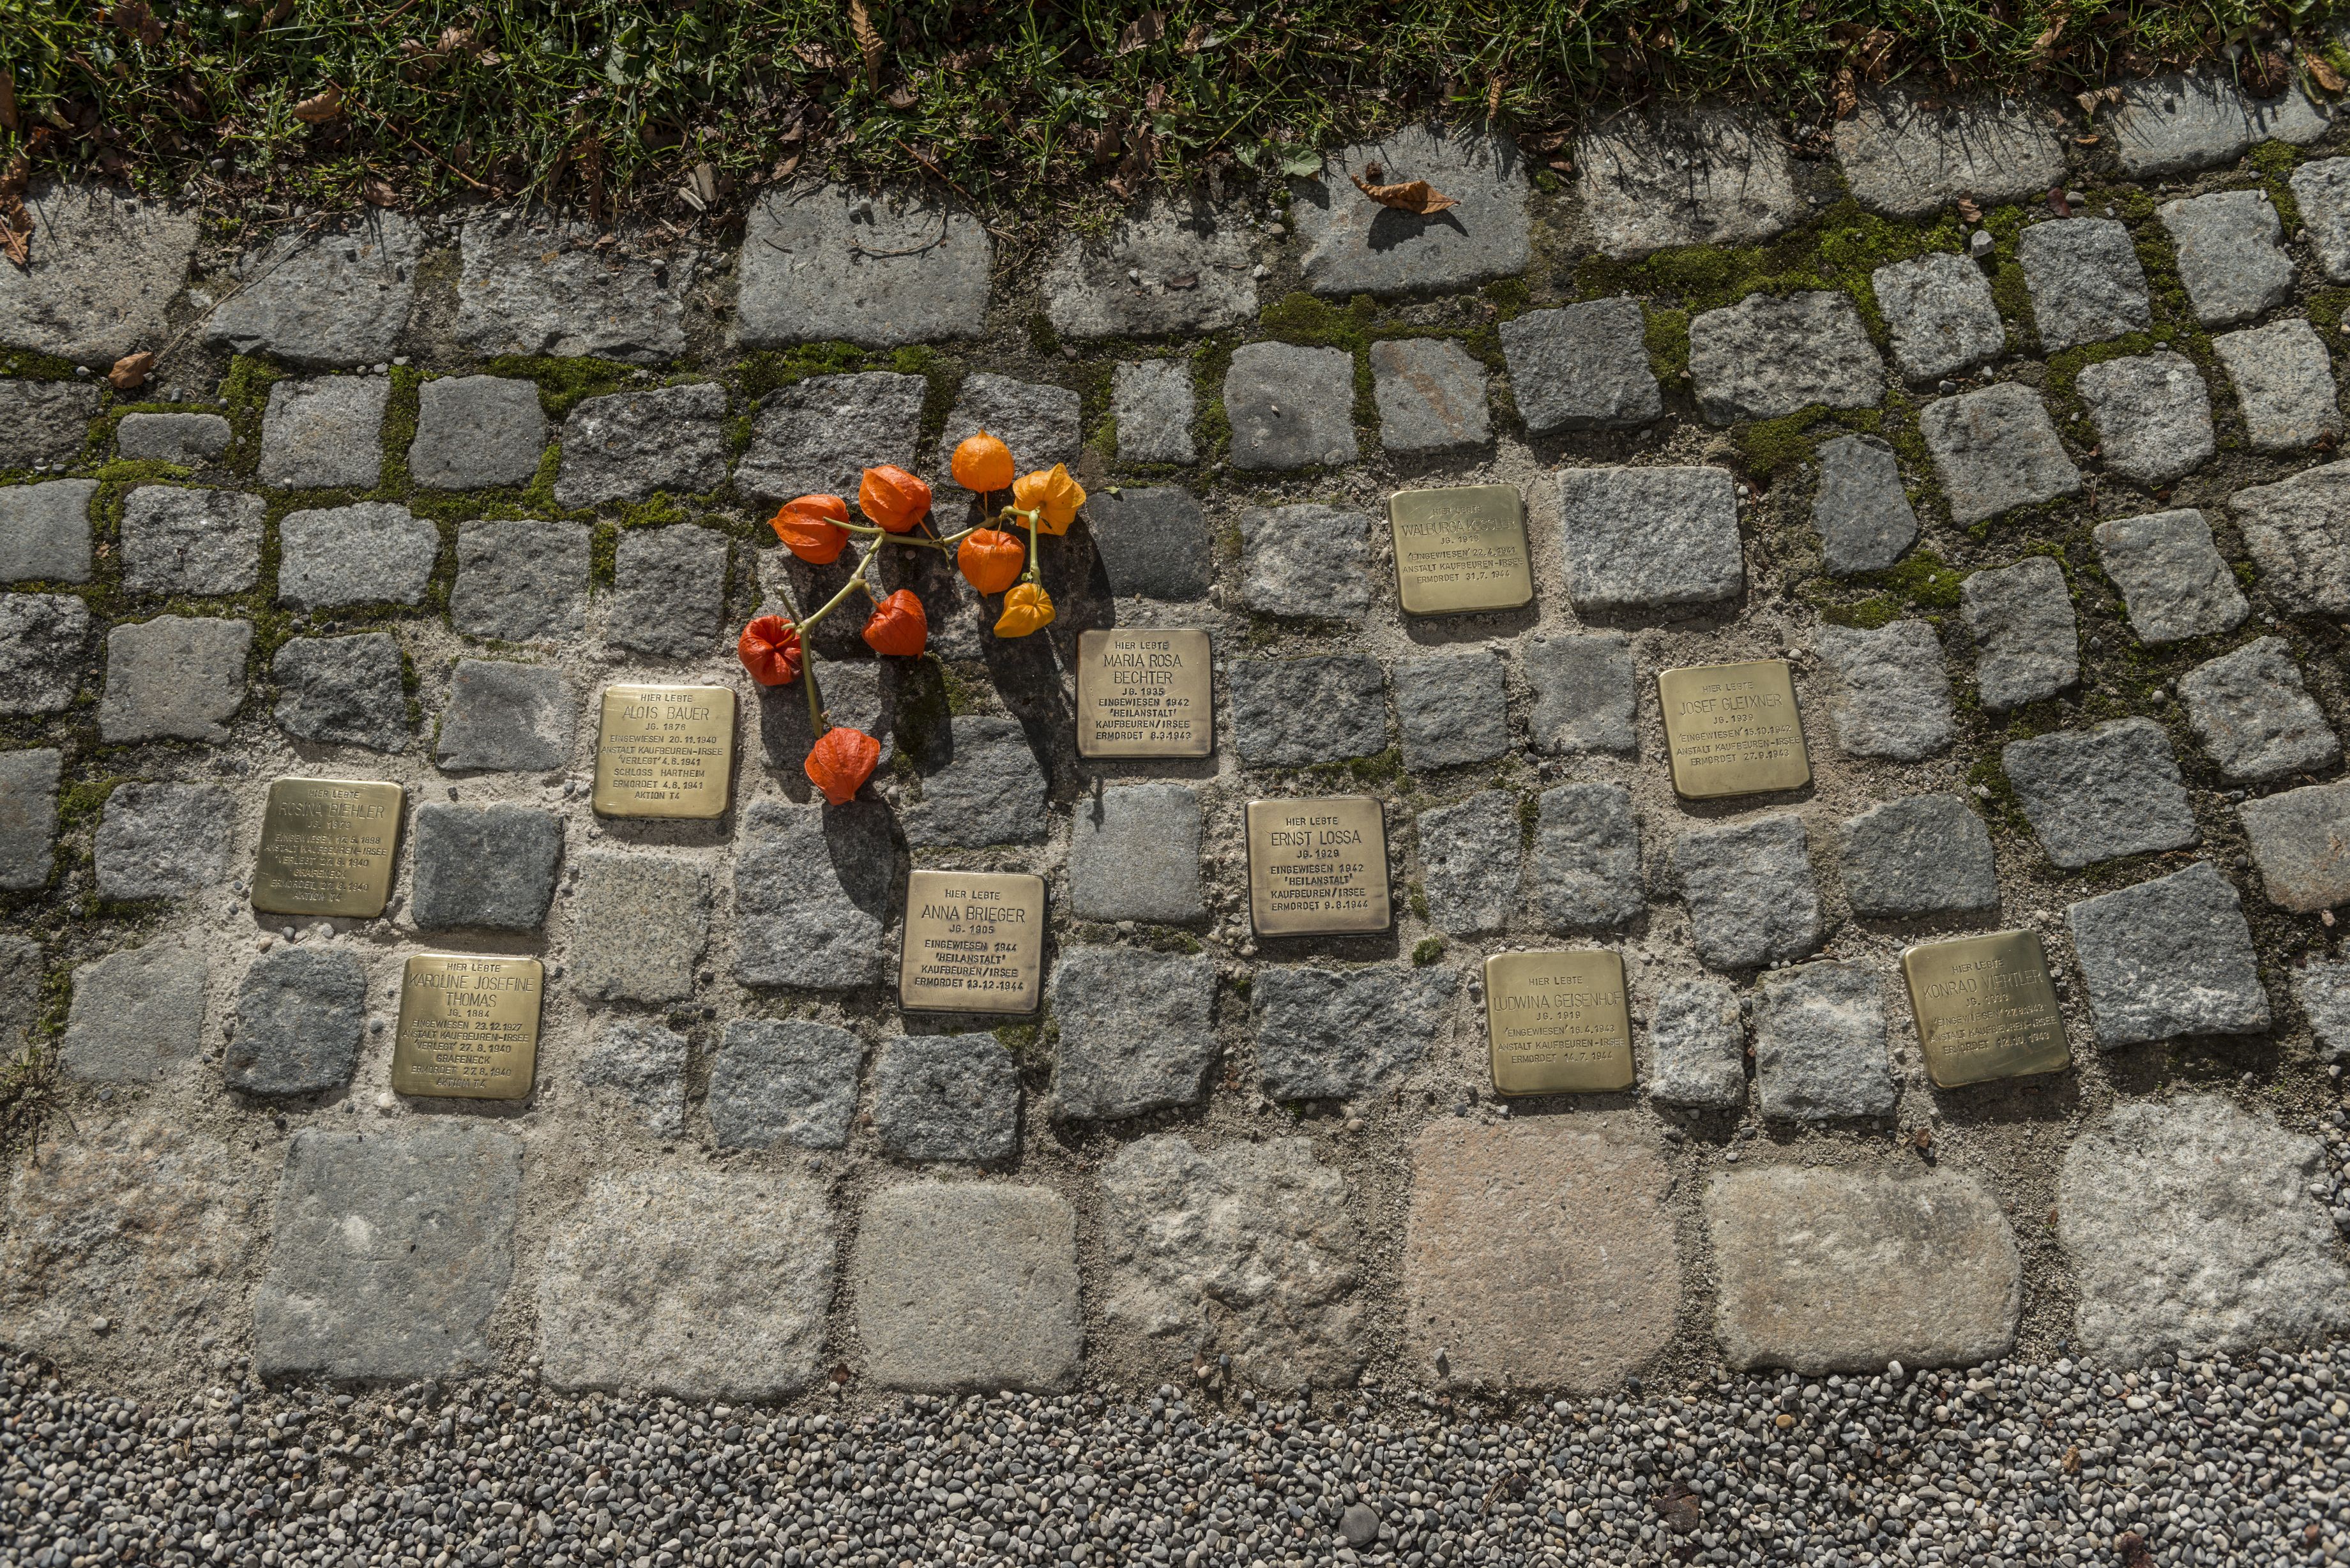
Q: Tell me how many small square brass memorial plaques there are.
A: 10